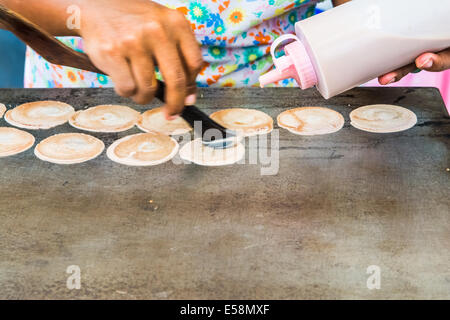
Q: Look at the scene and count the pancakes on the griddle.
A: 11